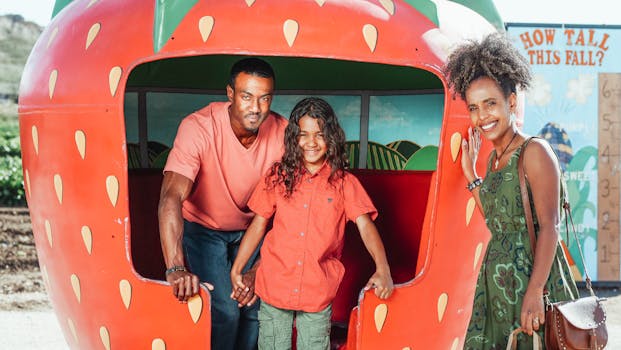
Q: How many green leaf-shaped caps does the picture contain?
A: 4